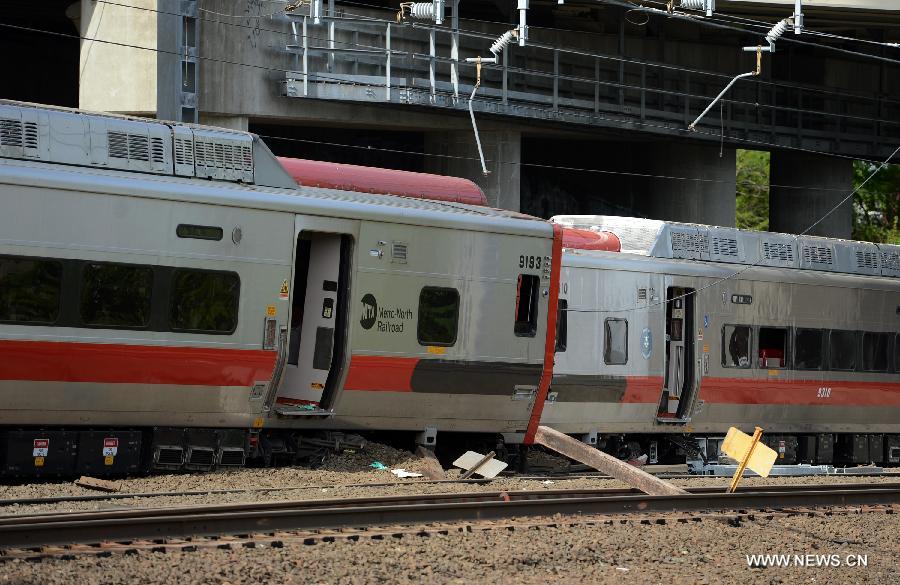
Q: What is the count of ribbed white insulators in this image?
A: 4